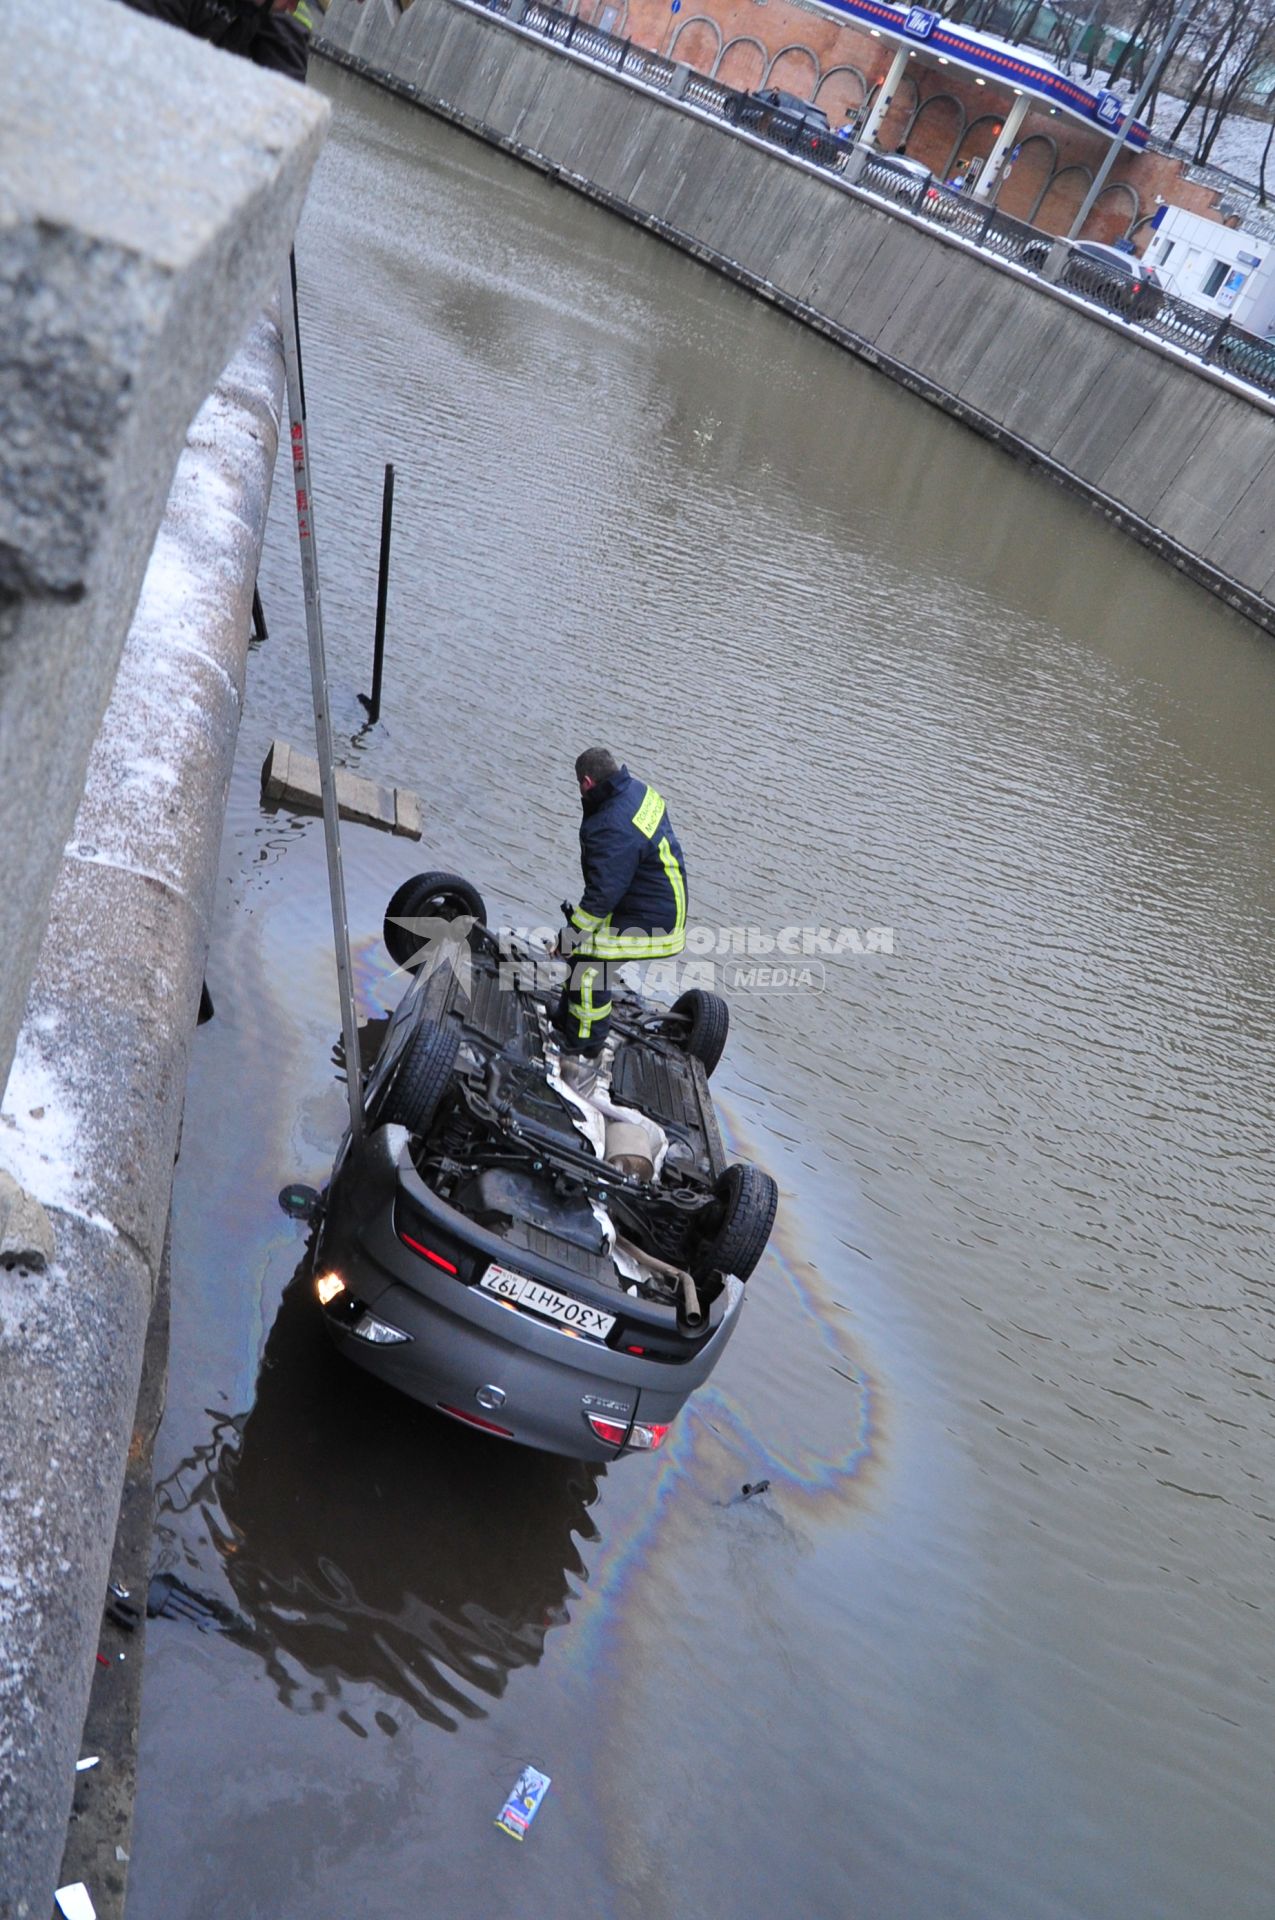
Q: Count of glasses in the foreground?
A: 0